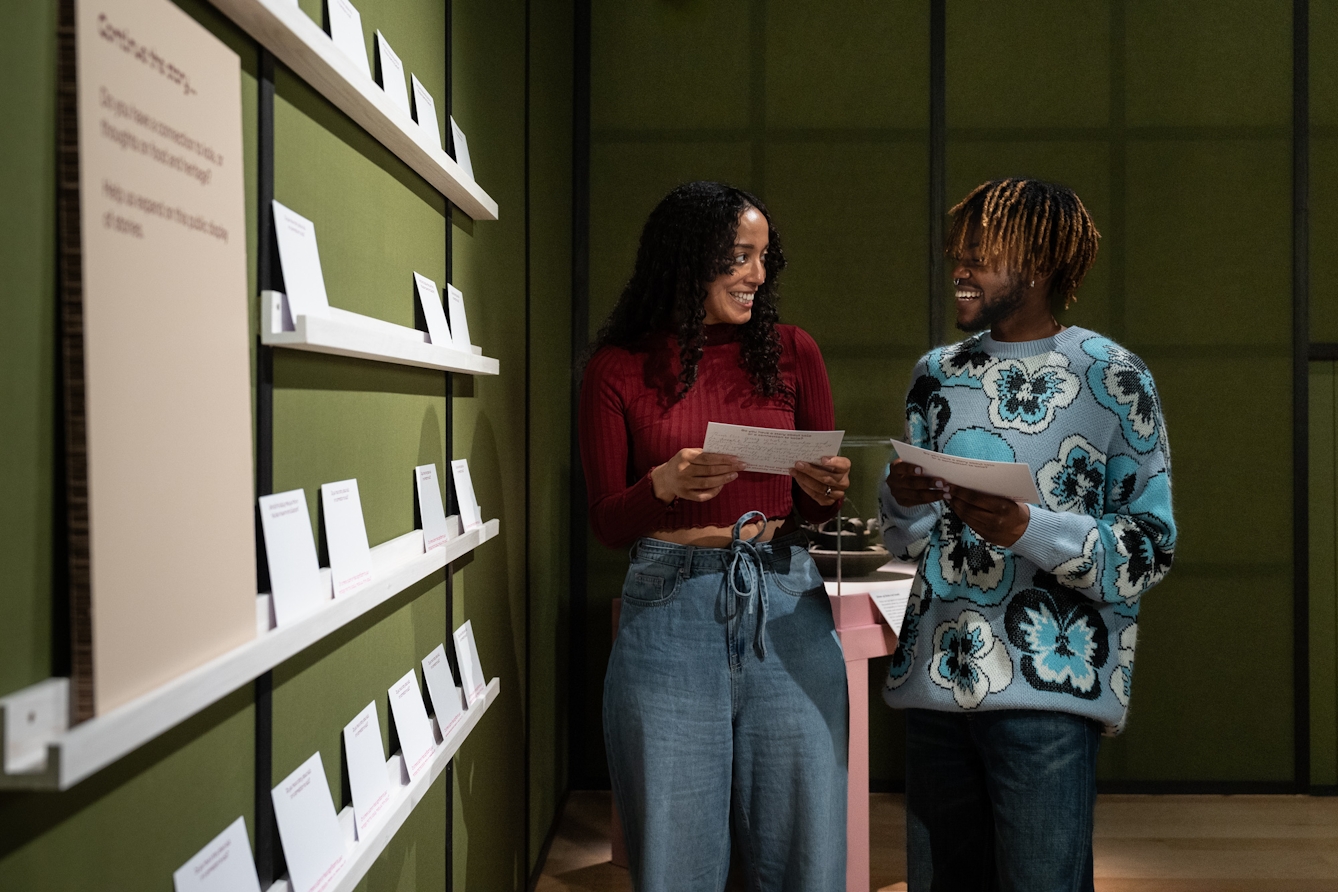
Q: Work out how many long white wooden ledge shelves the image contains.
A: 4